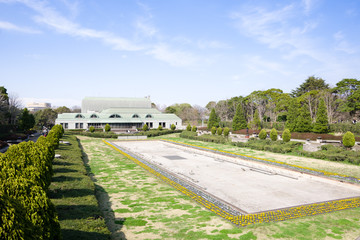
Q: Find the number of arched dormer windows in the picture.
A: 5